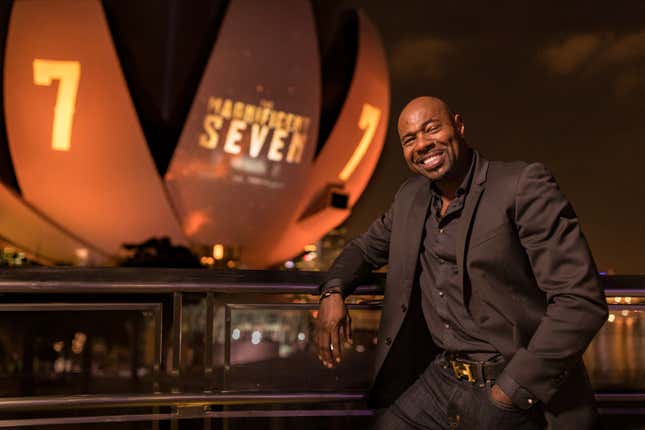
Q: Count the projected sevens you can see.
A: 2